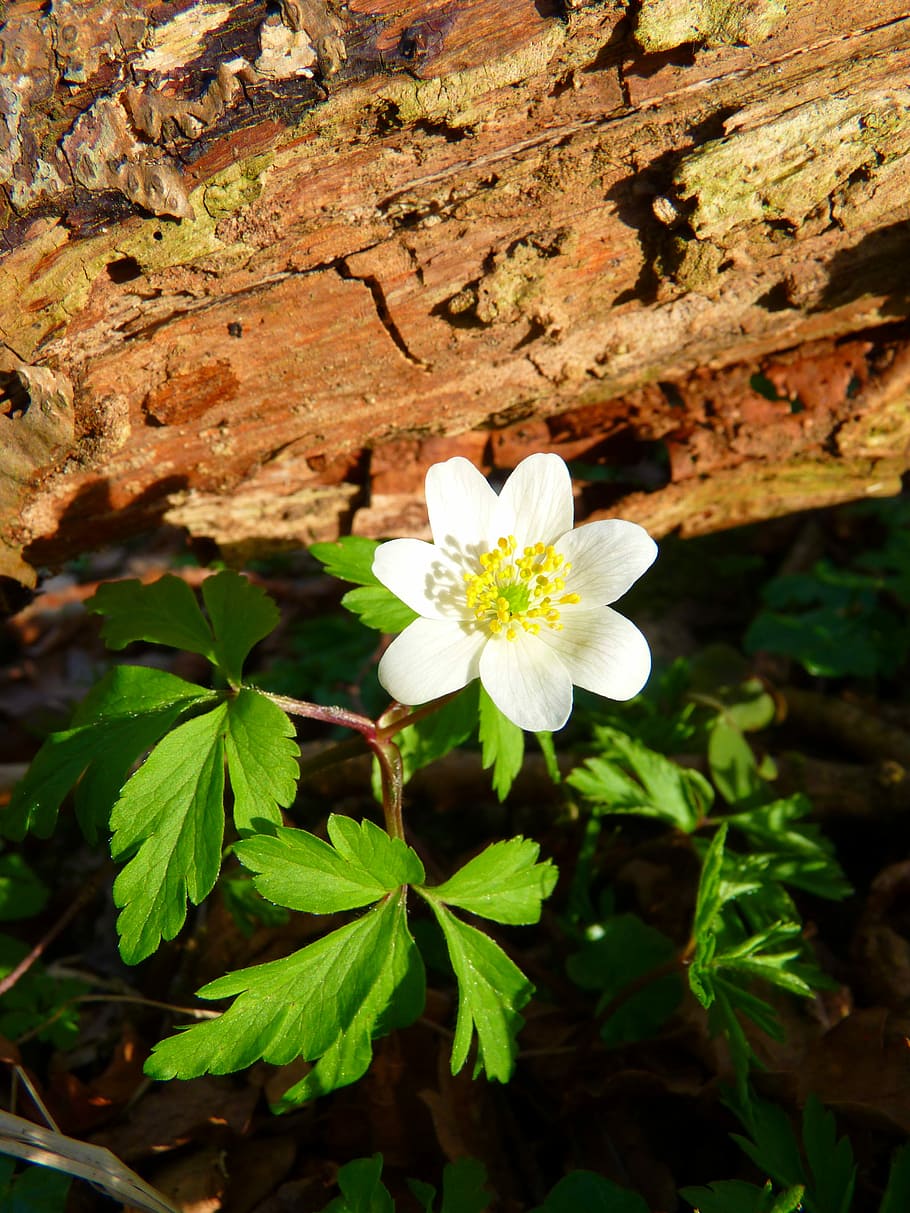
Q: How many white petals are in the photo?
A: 7